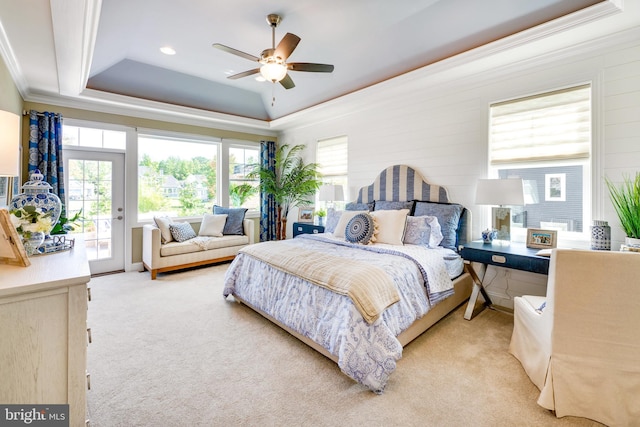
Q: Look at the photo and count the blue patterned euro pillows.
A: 3